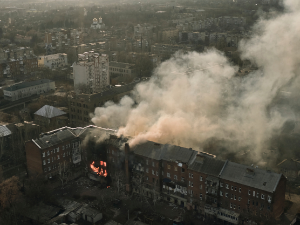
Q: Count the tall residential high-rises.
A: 1